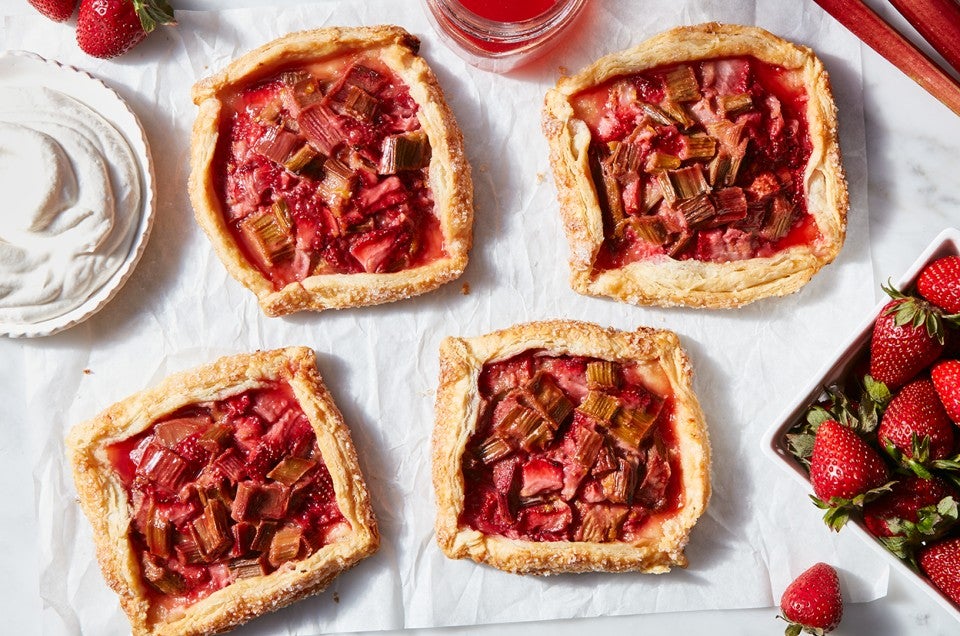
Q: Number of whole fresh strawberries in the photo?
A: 10